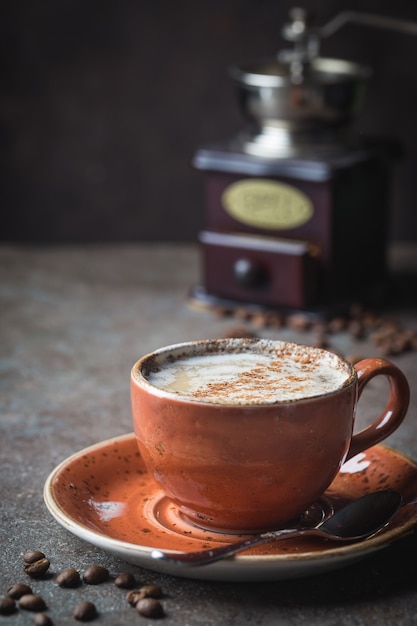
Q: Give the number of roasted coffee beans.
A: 13